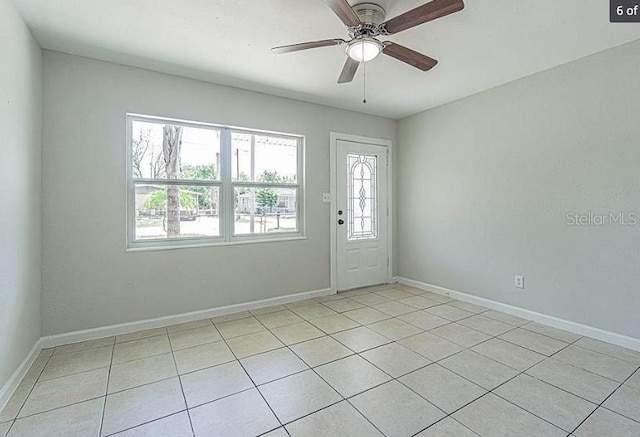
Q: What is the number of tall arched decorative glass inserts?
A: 1